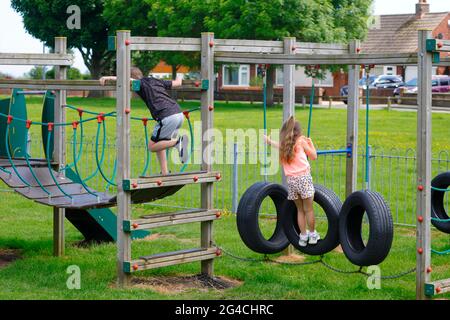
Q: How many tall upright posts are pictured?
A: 6